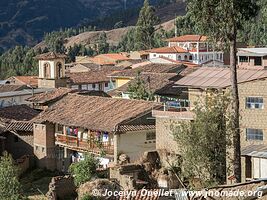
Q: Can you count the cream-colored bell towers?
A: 1